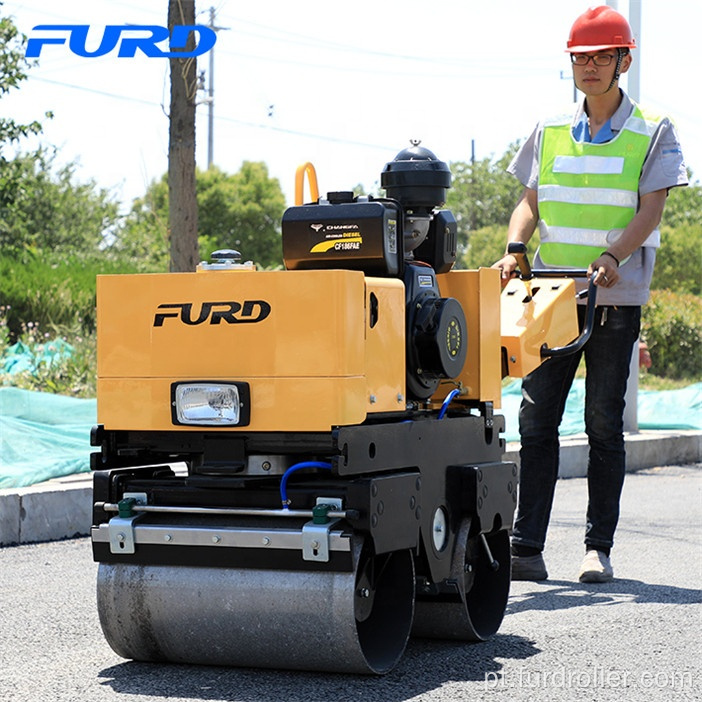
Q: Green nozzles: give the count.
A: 2